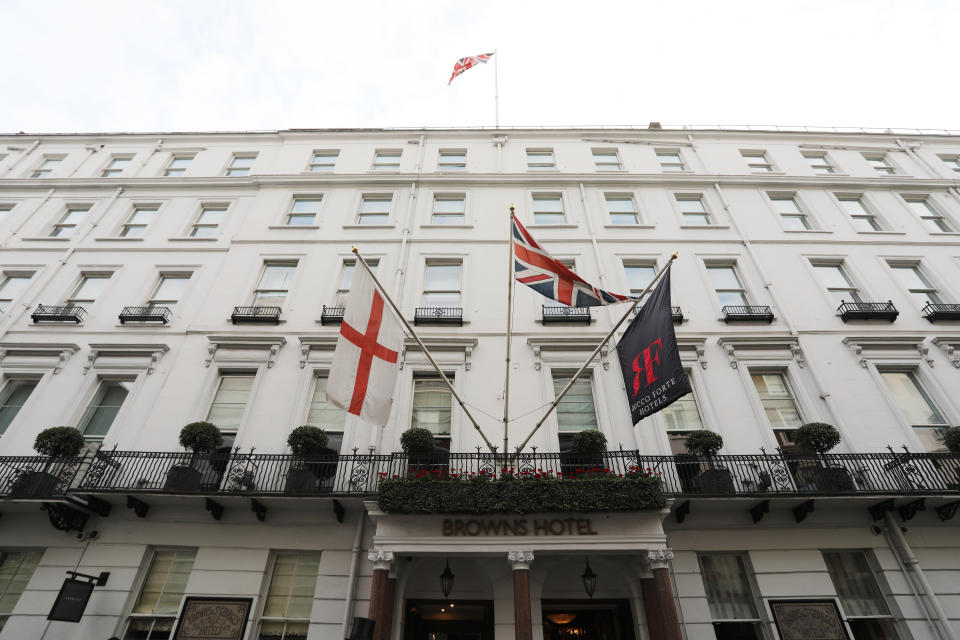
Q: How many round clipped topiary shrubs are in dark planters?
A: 8